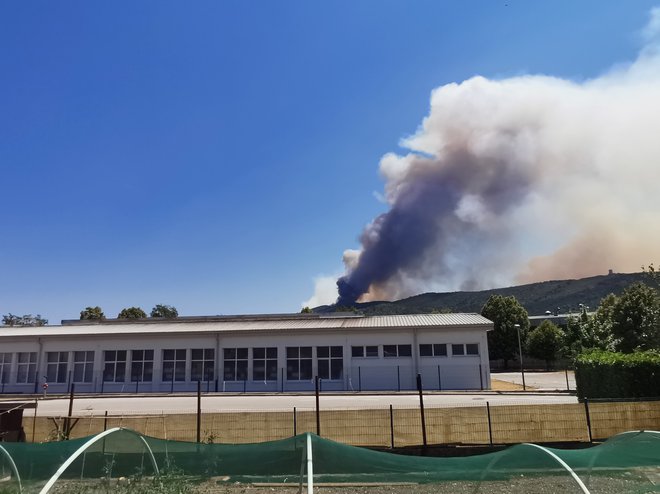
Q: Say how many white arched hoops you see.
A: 5